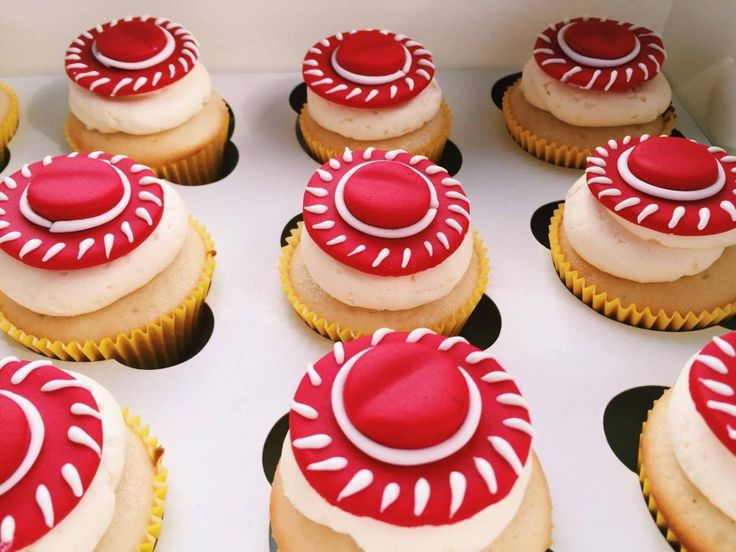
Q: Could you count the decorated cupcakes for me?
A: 9